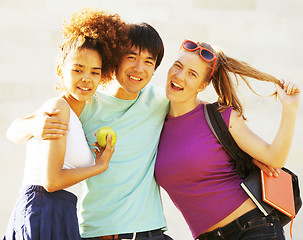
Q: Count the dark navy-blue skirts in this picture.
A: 1